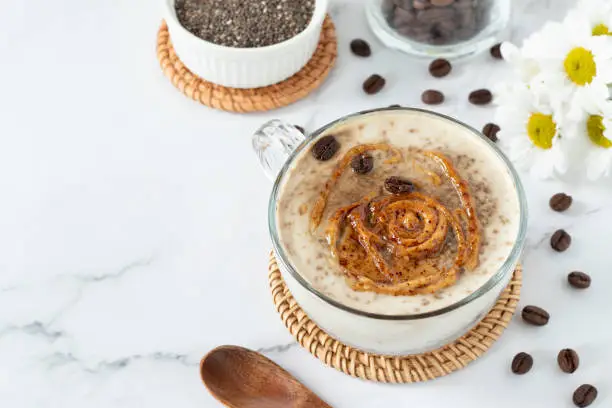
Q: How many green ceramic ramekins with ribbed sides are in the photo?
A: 0